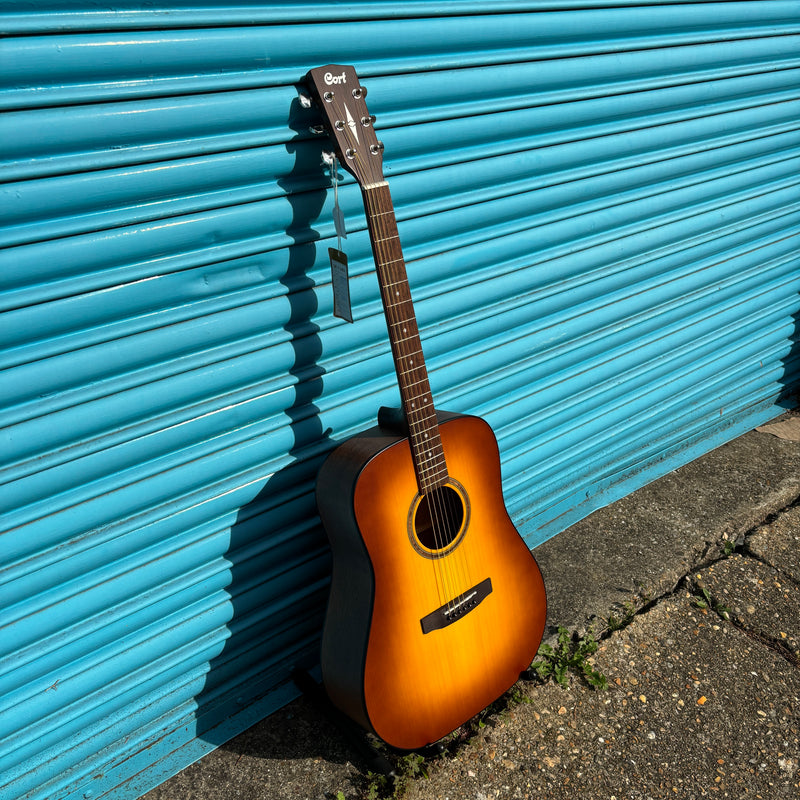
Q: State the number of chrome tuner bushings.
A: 6